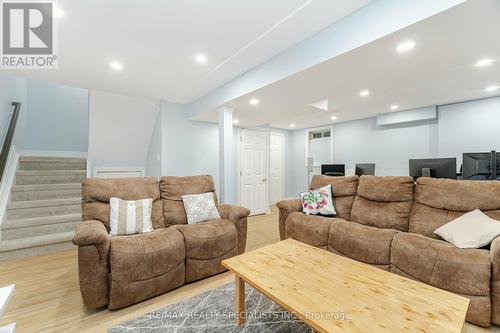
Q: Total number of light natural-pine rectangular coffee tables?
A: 1